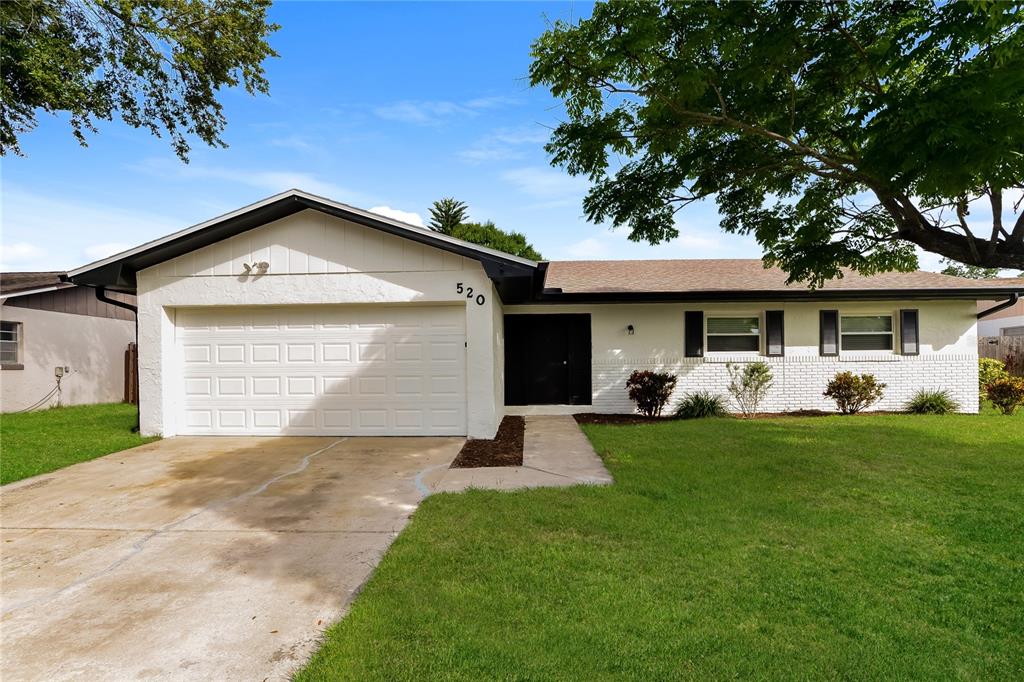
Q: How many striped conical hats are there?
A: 0